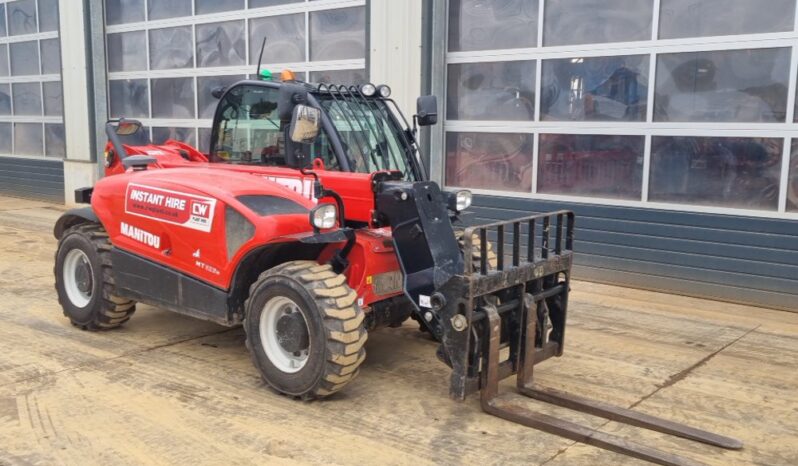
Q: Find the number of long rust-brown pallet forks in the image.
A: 2